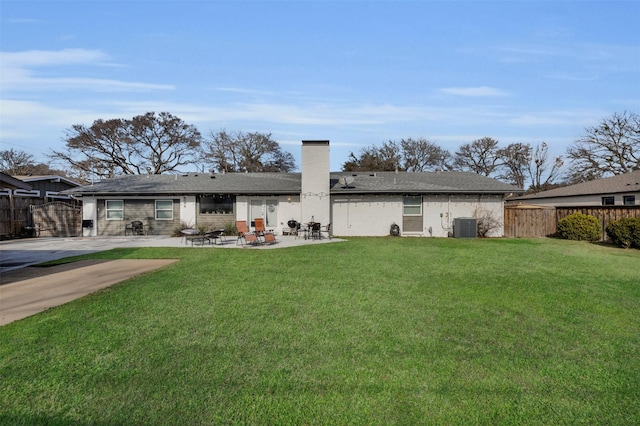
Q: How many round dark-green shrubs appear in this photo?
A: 2